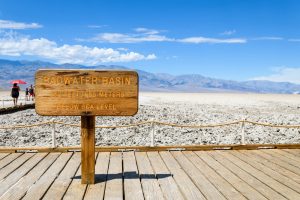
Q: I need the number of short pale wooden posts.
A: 3